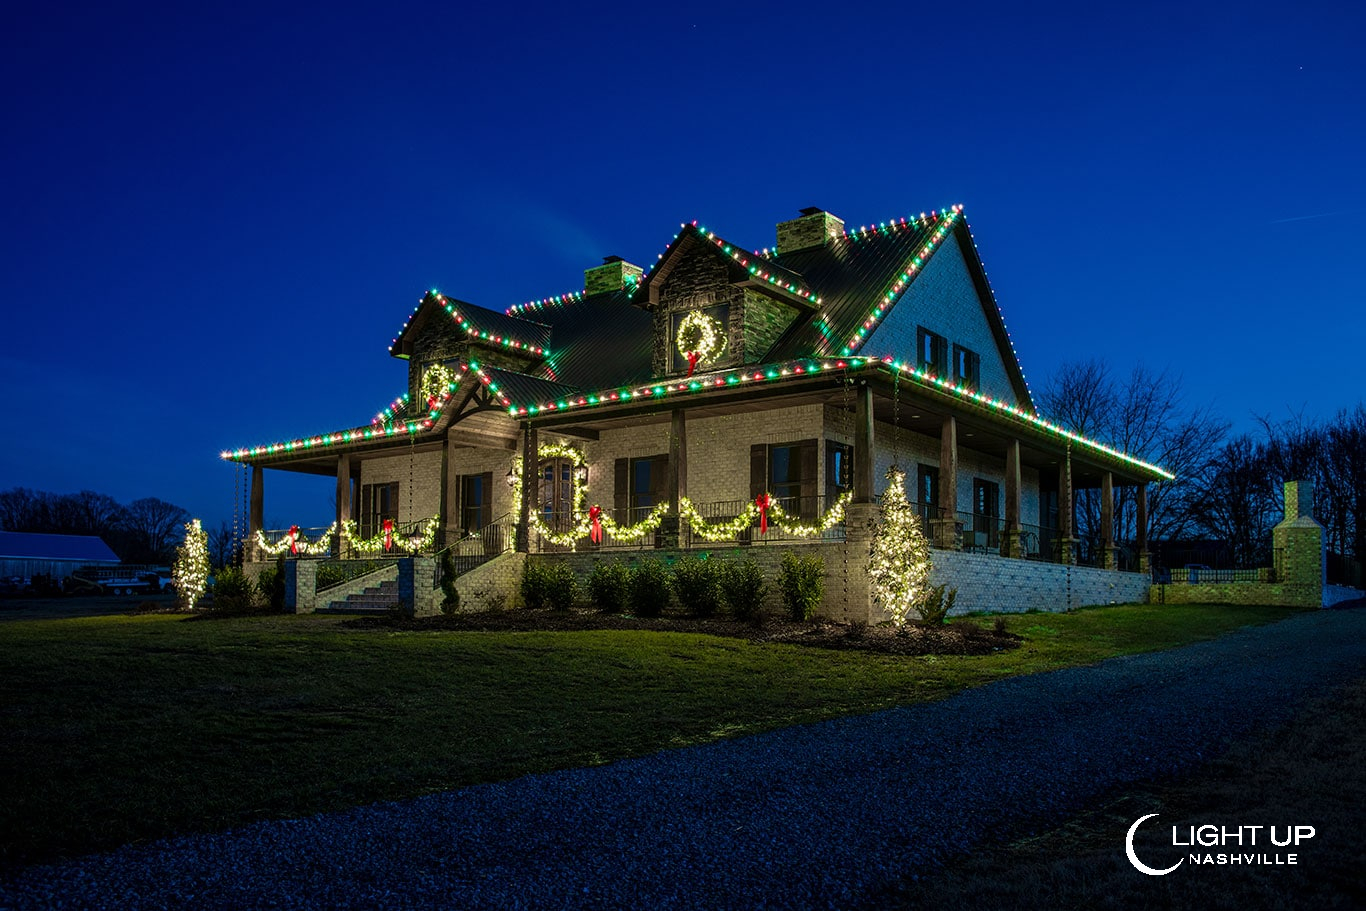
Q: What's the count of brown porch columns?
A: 11